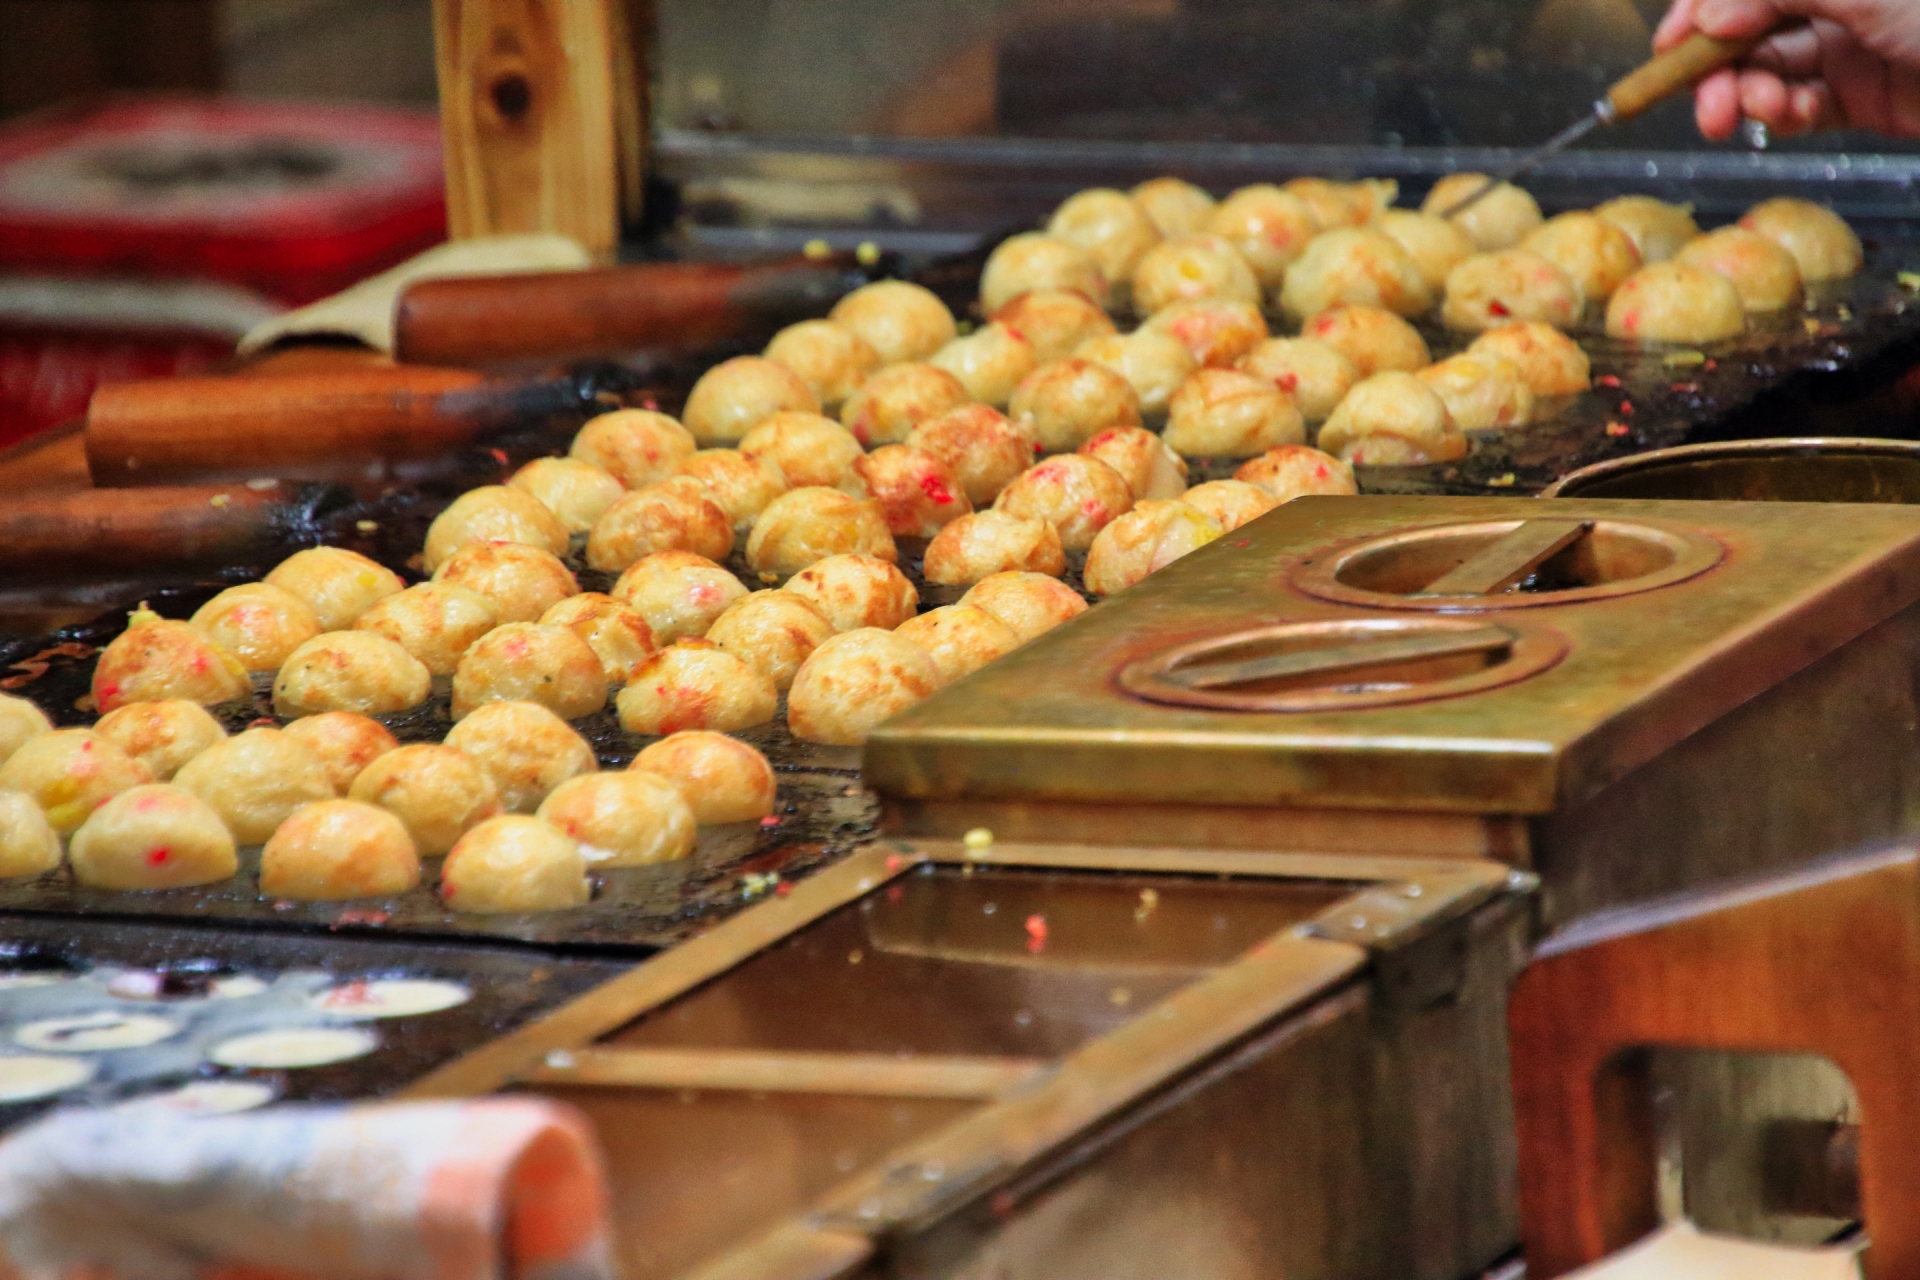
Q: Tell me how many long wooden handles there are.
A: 3